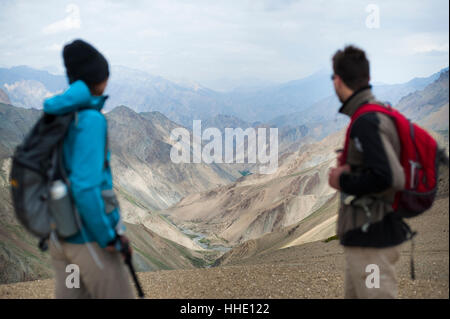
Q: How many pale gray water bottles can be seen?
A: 1